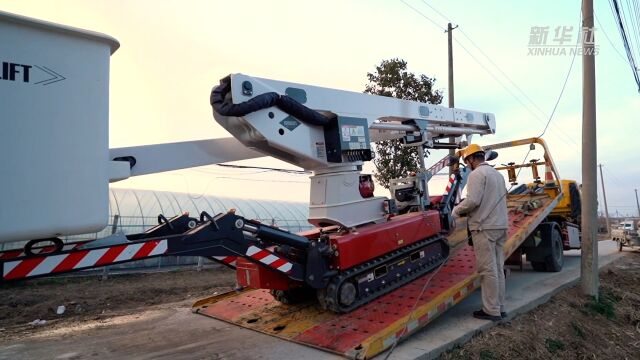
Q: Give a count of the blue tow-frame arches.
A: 0